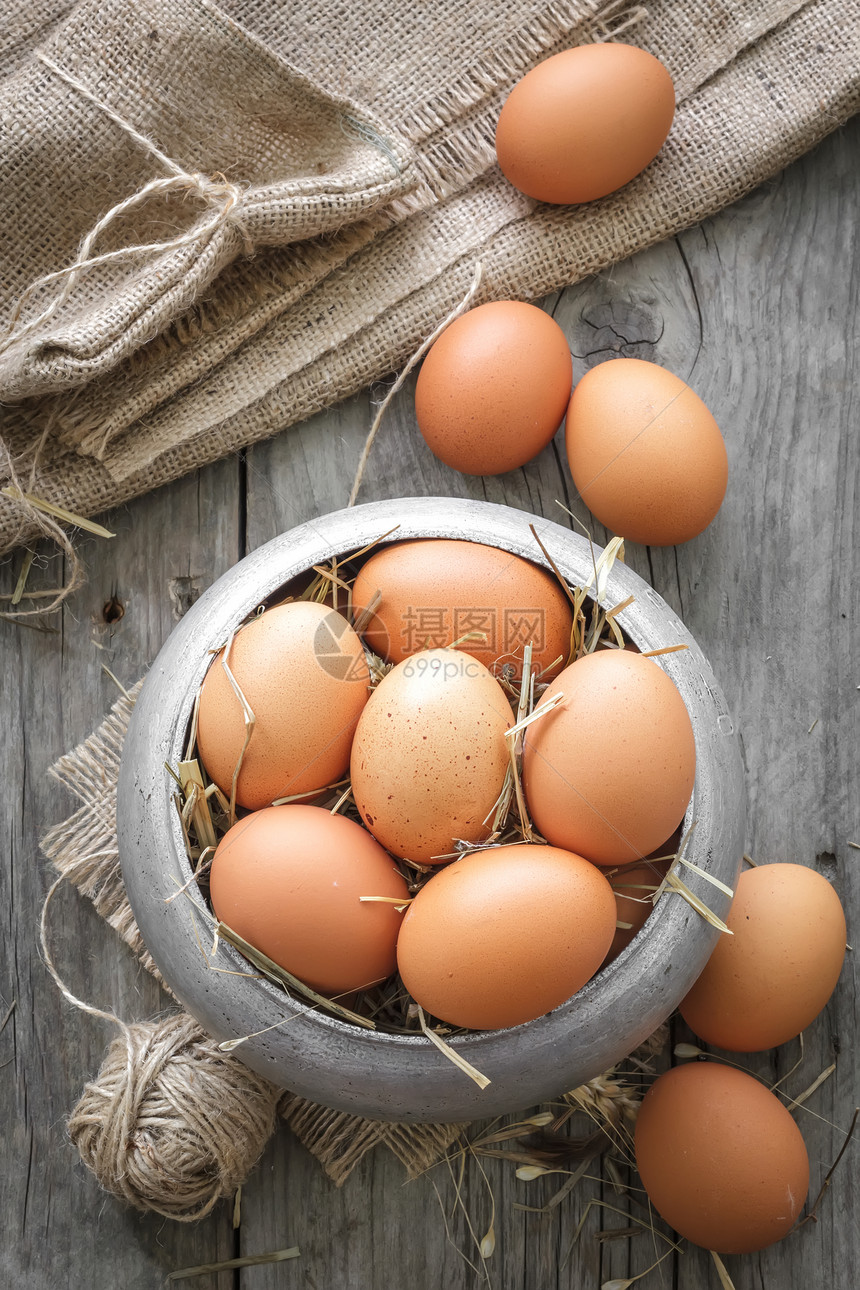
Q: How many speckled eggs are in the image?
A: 1